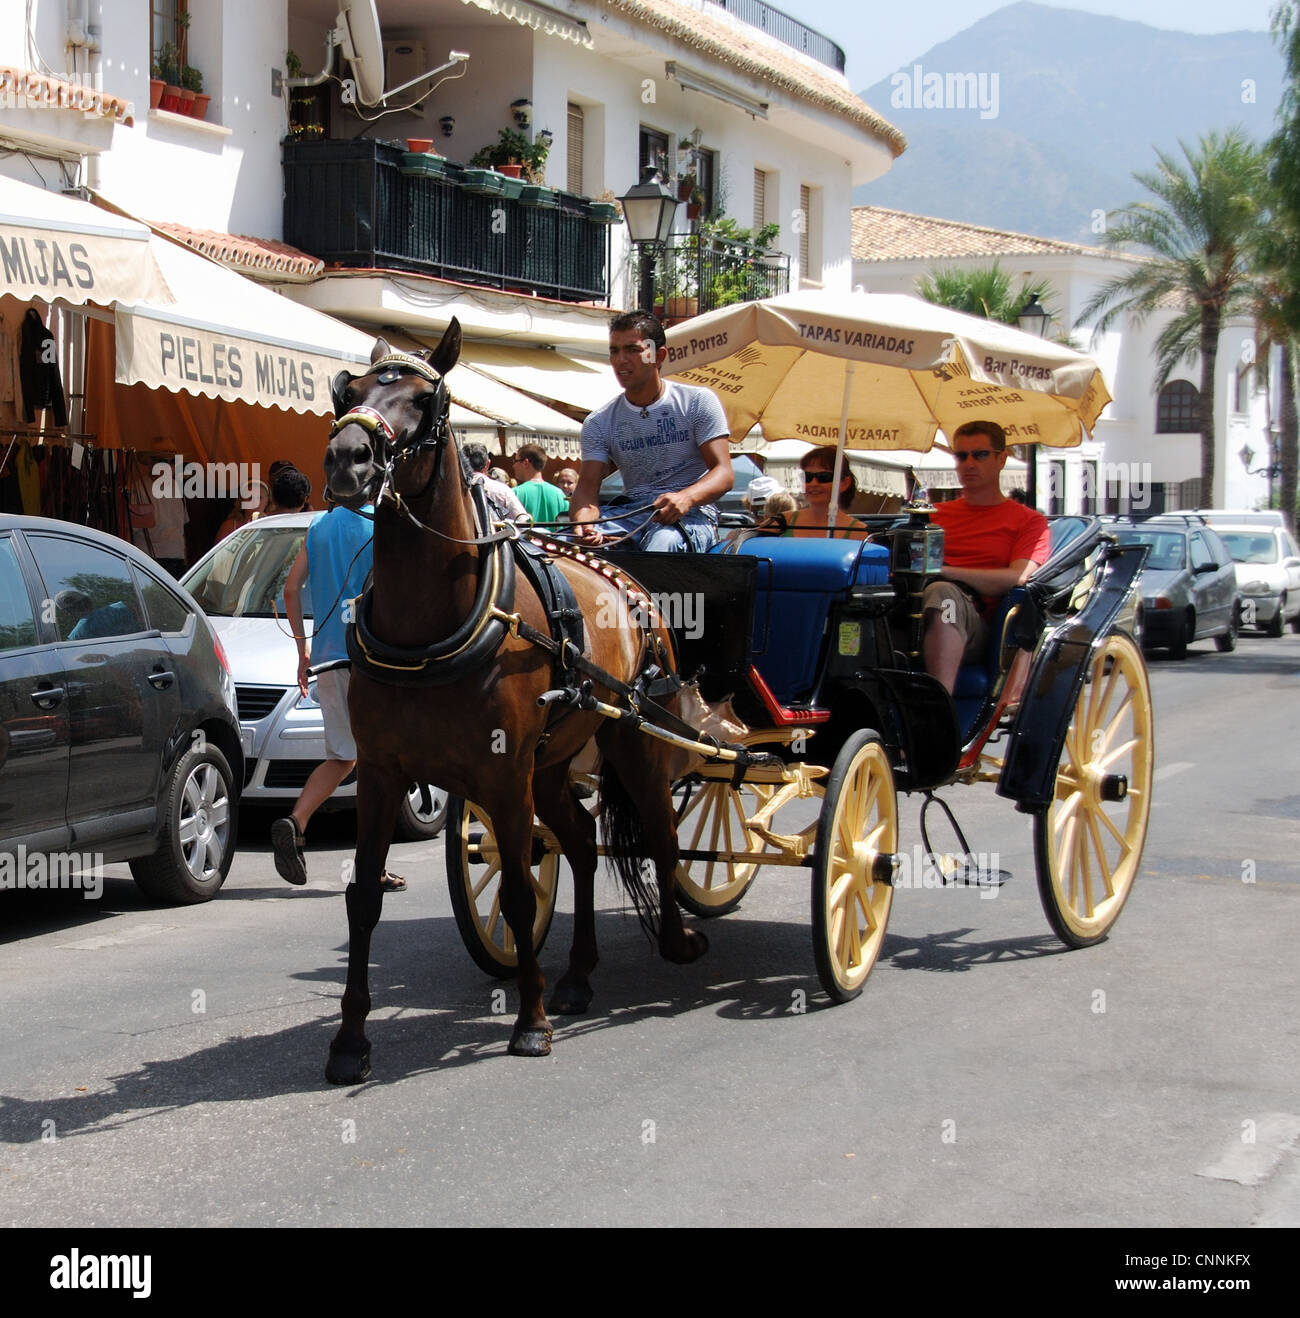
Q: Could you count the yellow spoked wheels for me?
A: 4